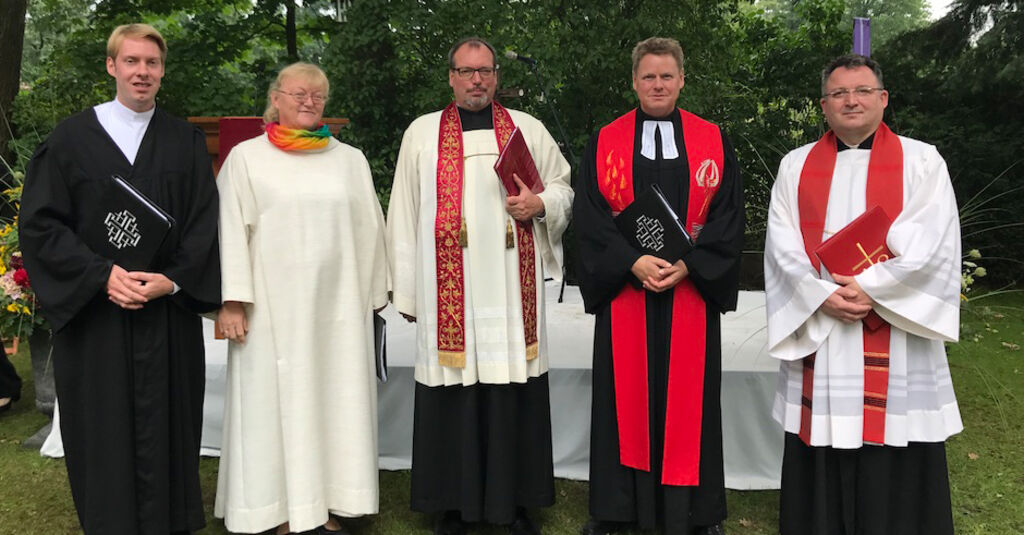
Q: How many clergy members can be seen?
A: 5